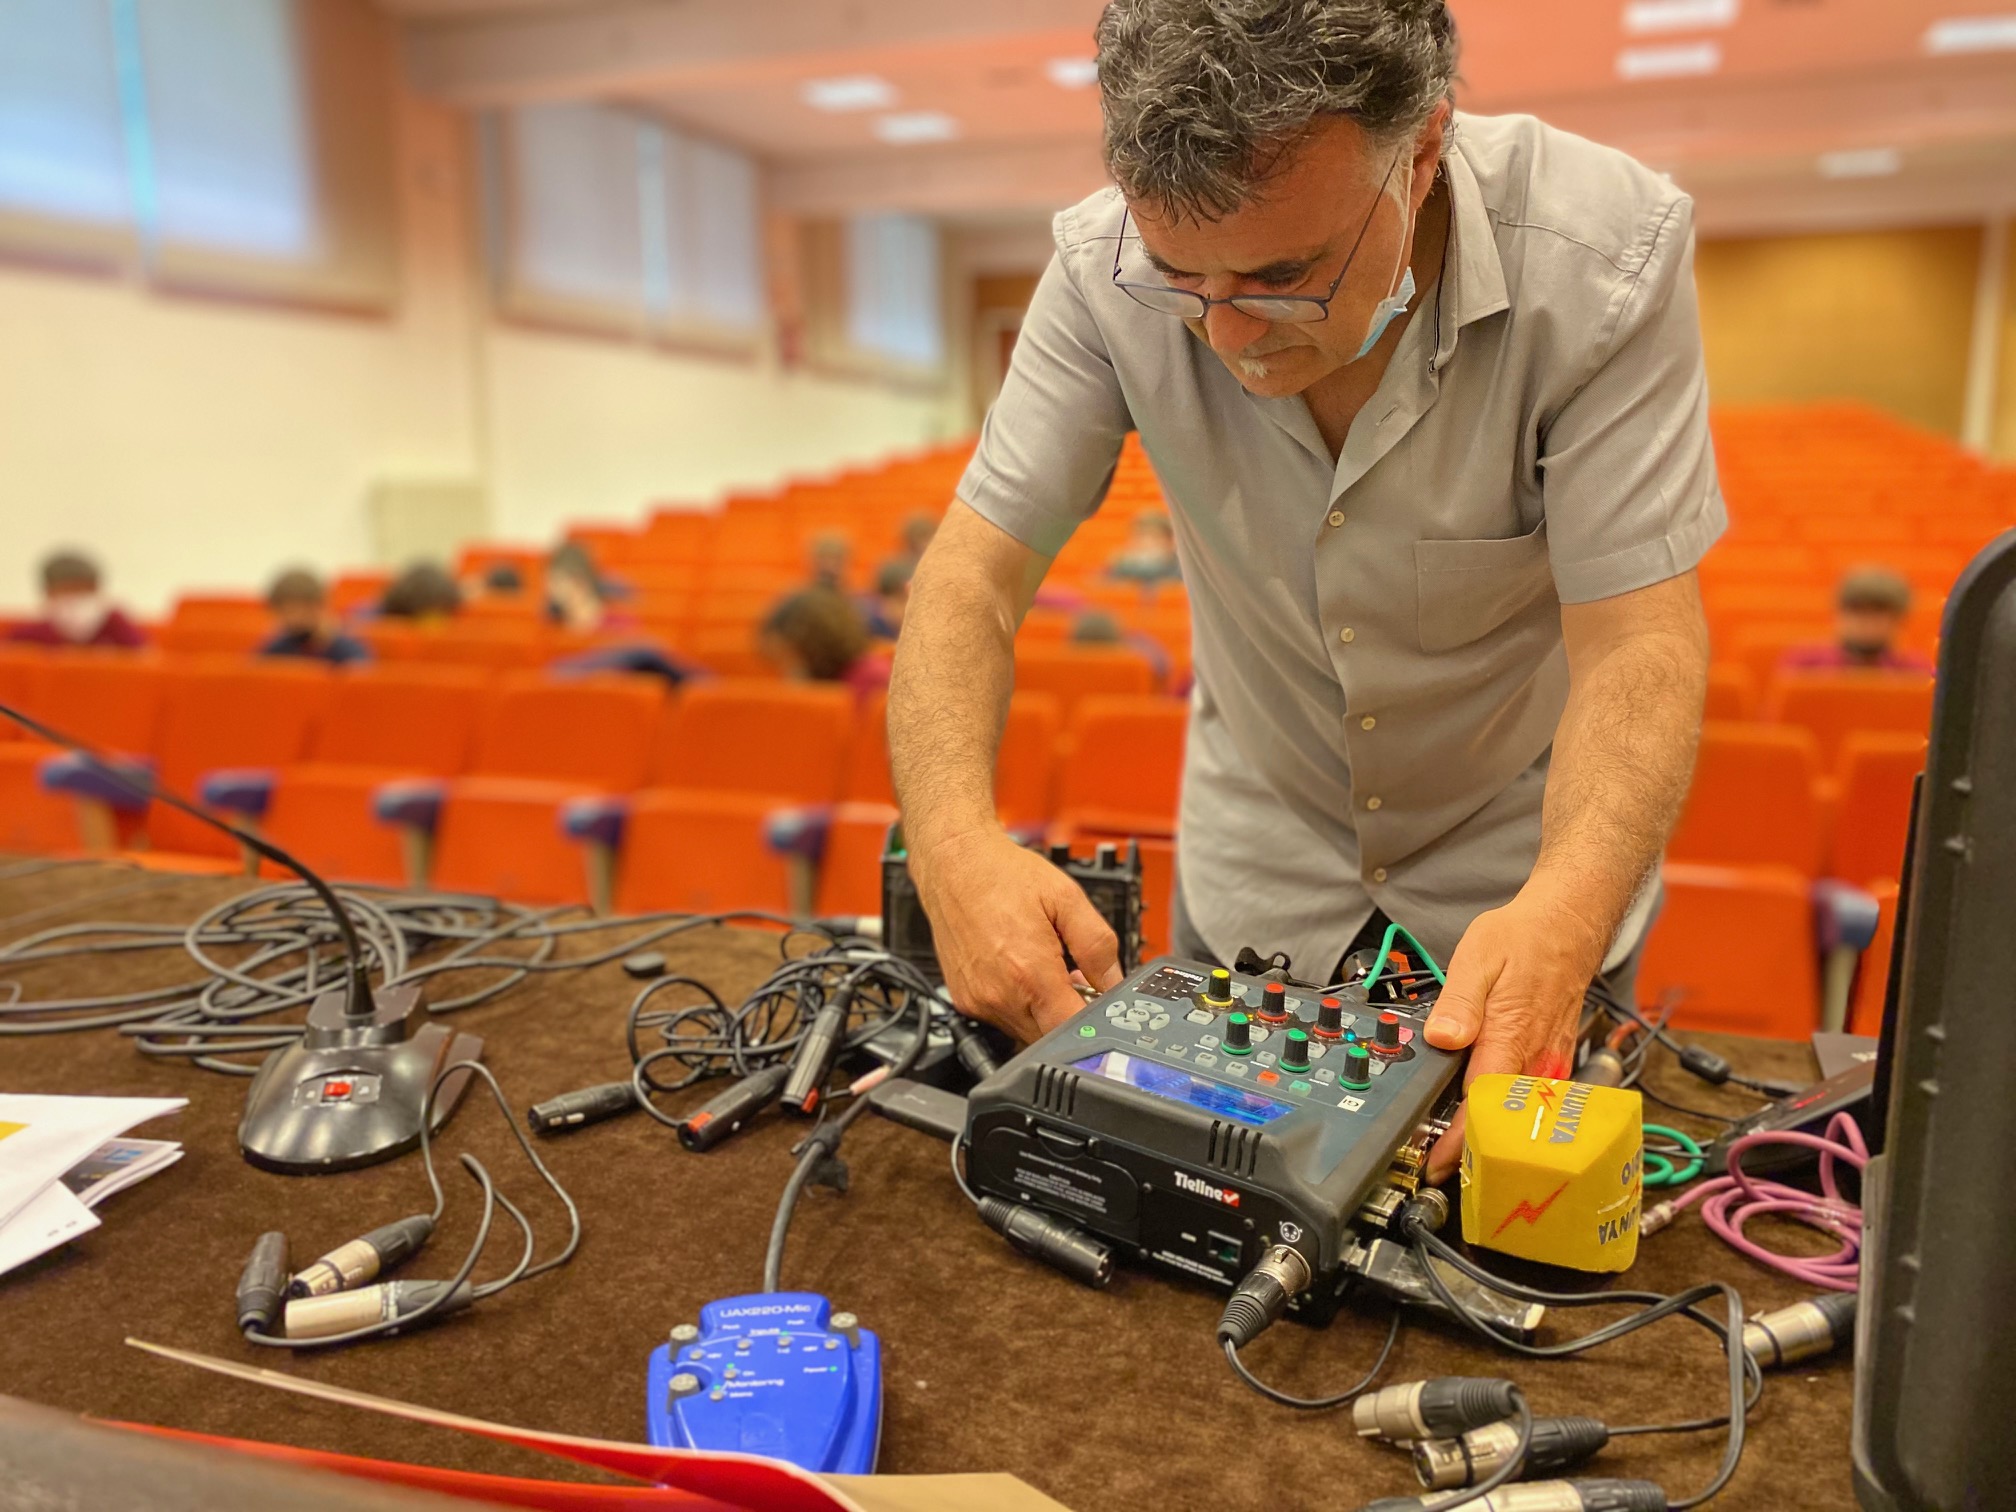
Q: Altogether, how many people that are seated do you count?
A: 12